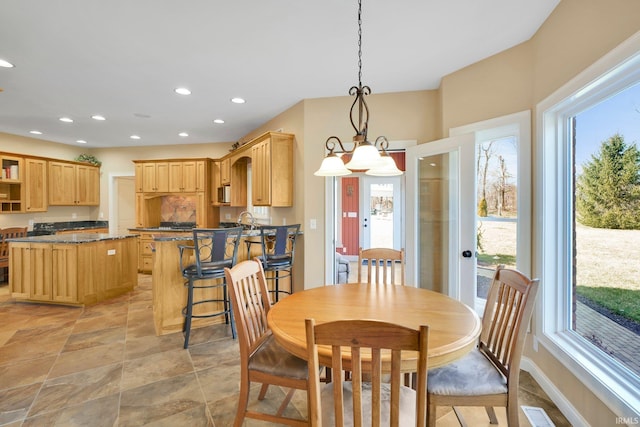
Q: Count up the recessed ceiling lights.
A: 10